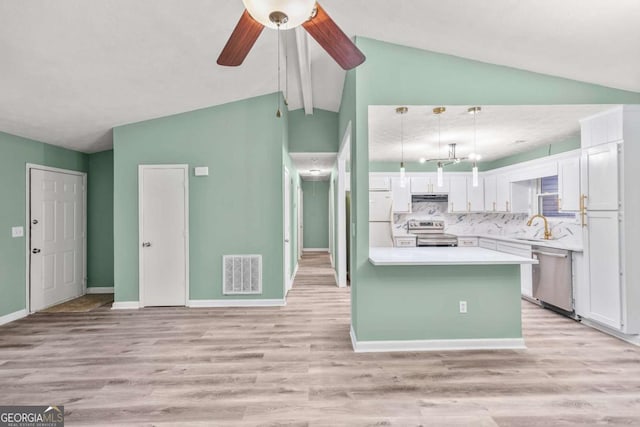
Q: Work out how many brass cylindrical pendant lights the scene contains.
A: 3